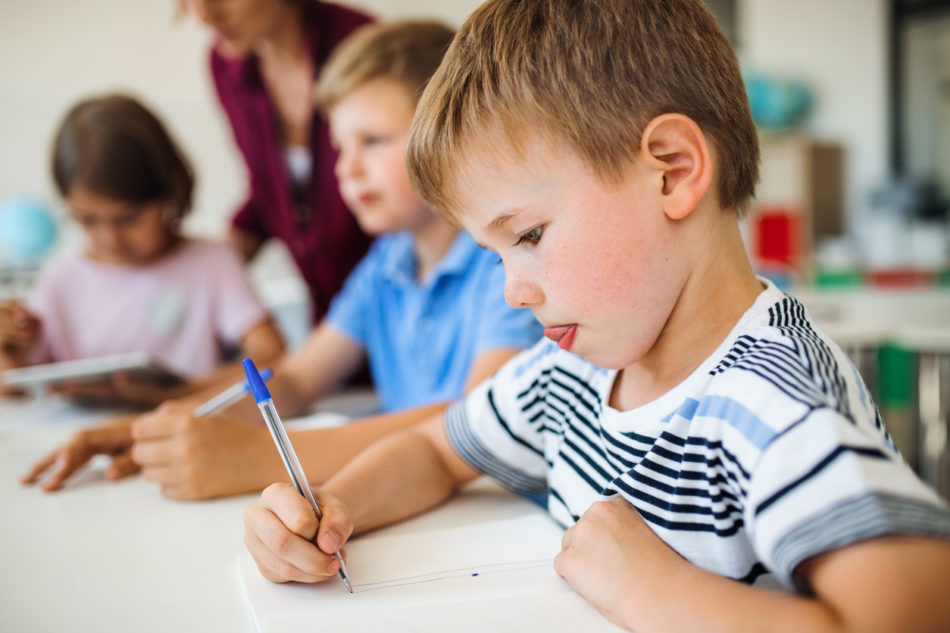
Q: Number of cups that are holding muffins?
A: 0